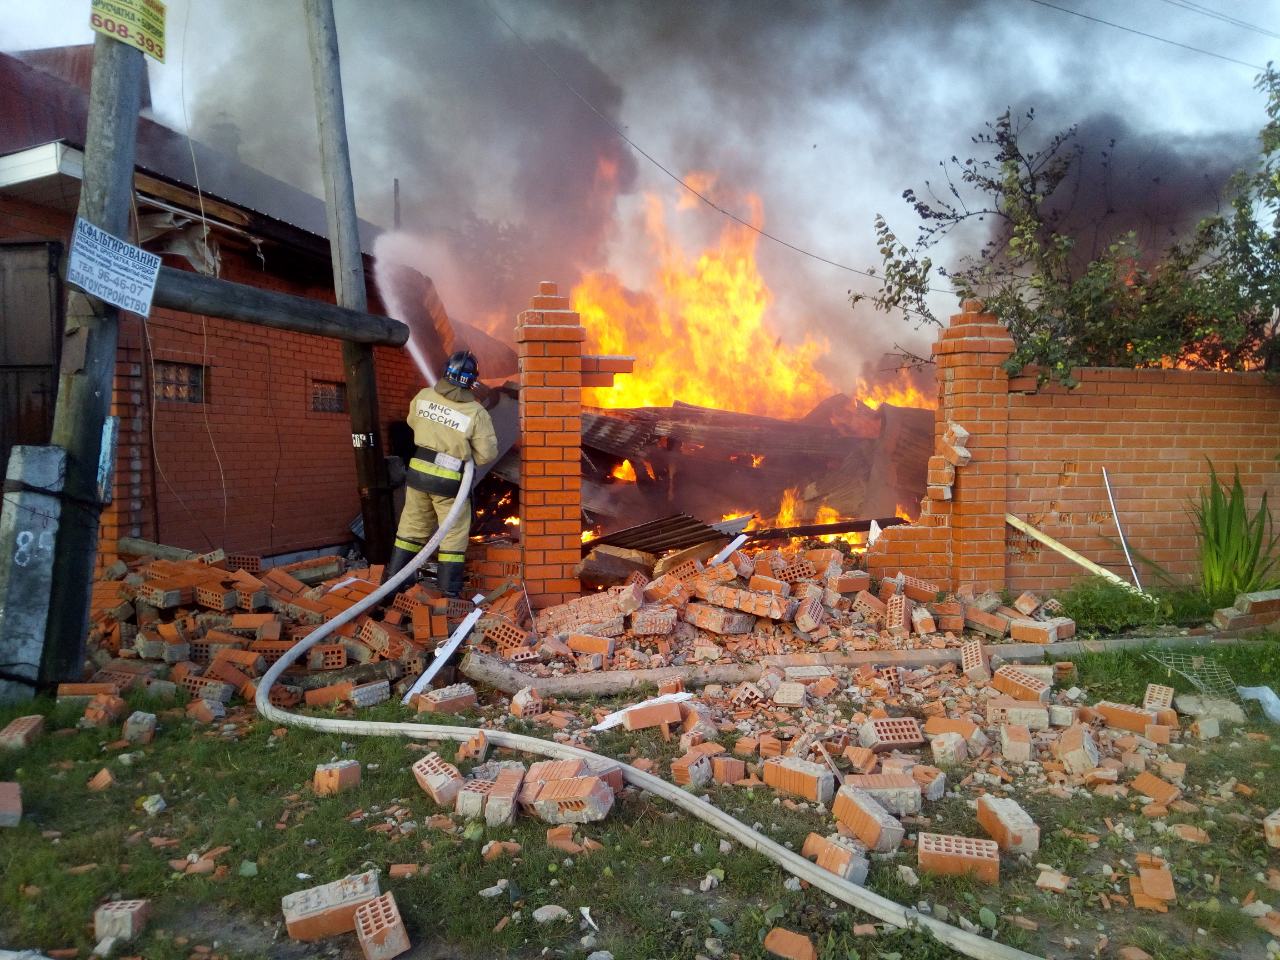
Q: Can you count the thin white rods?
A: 1